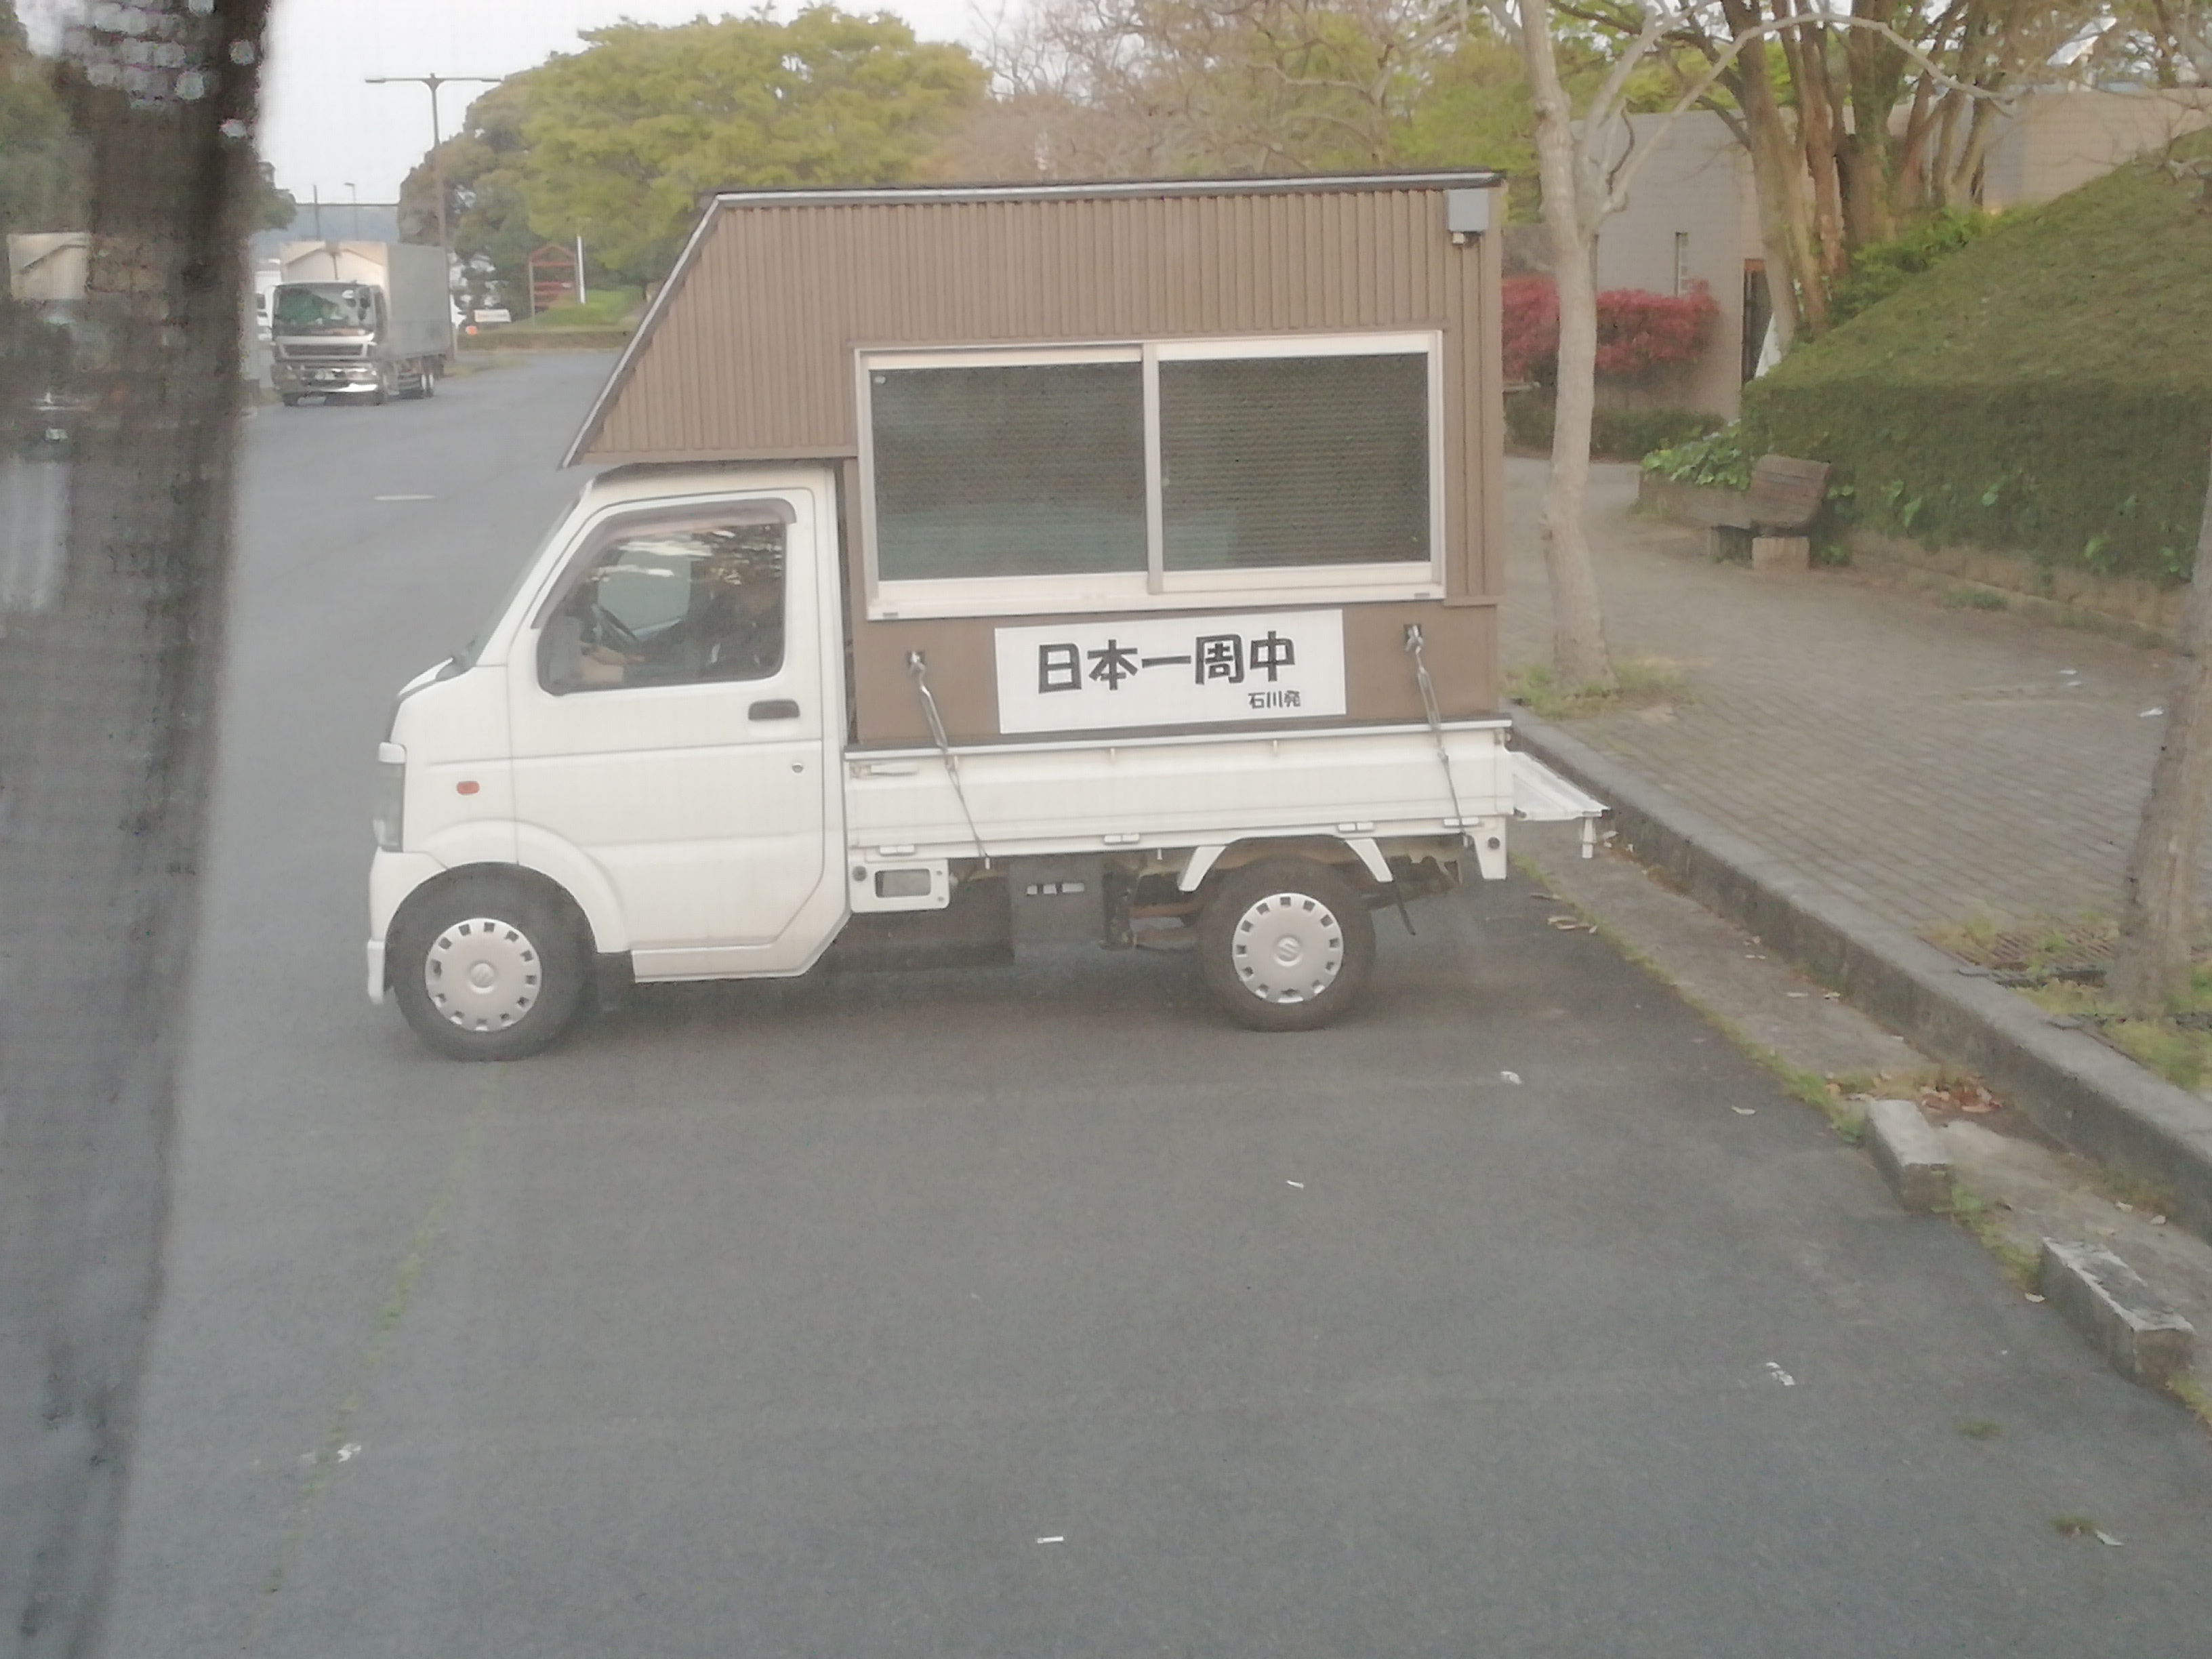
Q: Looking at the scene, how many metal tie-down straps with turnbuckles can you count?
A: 2